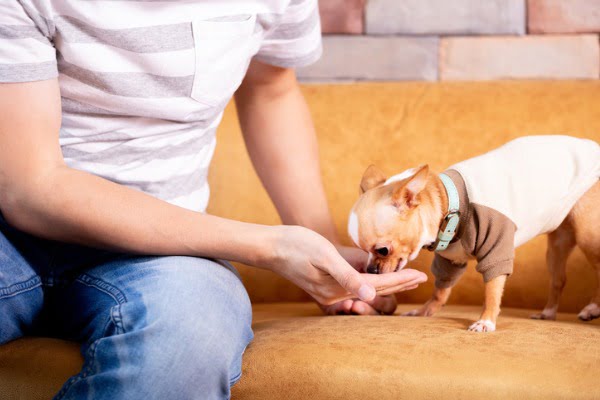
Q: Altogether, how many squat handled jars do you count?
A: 0